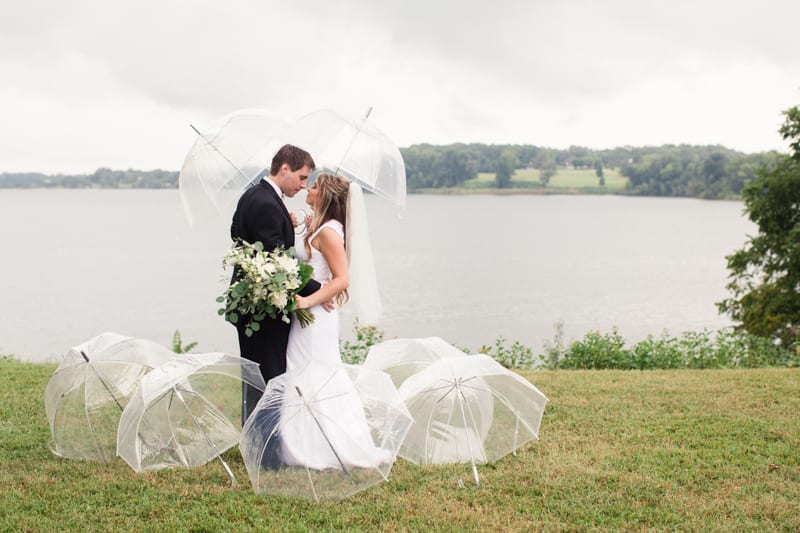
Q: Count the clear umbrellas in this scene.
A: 7